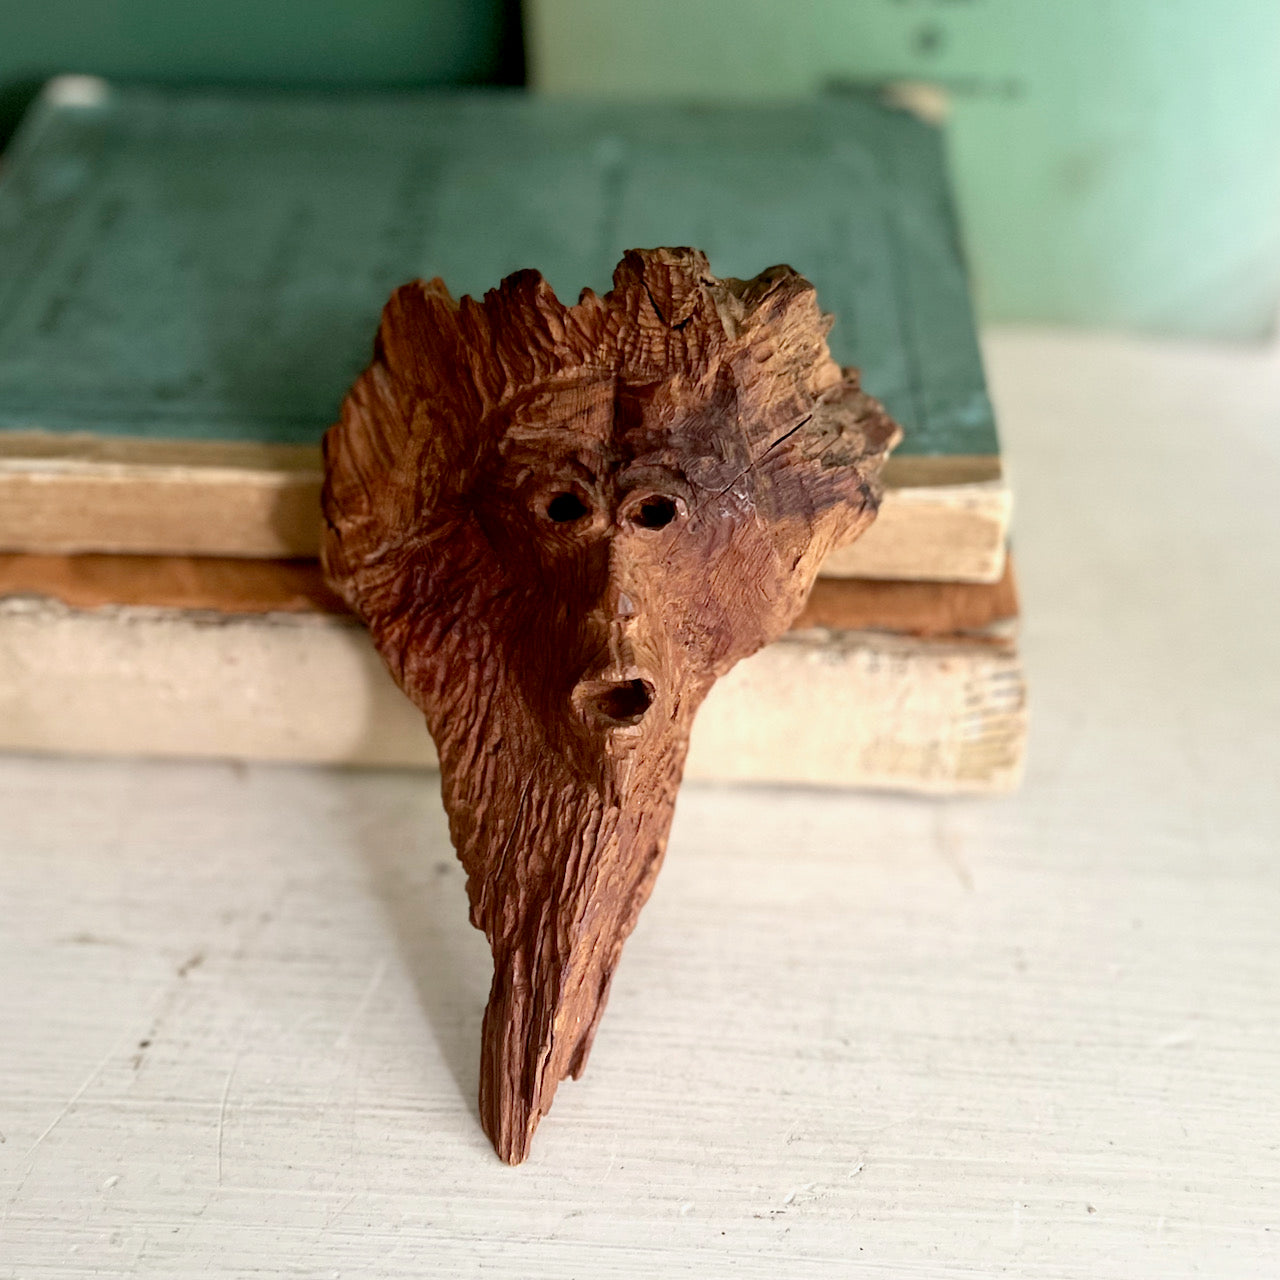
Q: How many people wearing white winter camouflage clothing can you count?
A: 0